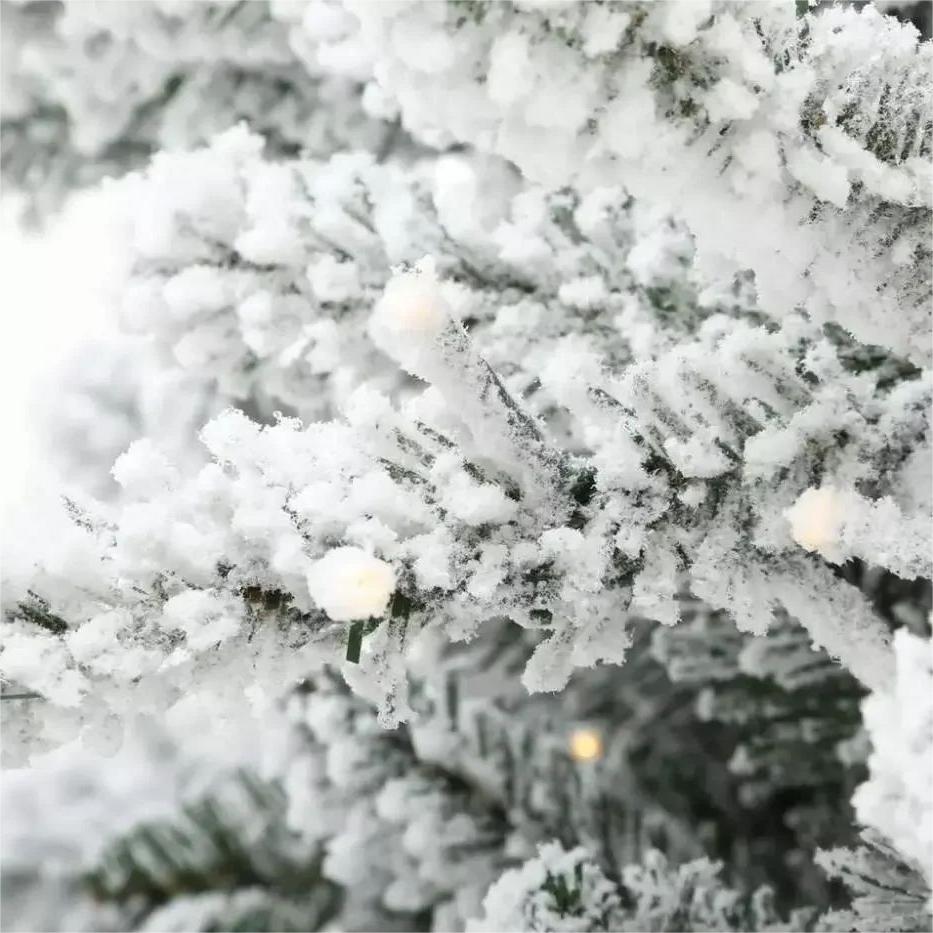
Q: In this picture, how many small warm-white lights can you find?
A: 4